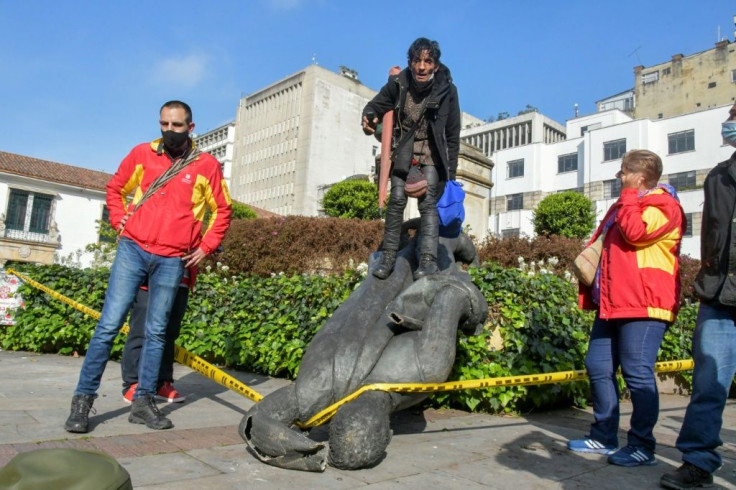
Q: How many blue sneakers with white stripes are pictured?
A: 2